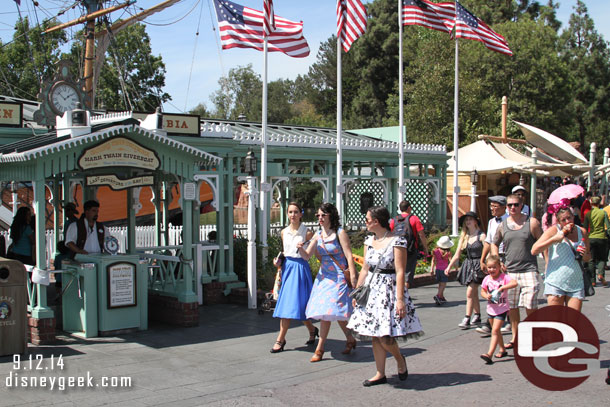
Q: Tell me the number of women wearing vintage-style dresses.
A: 3